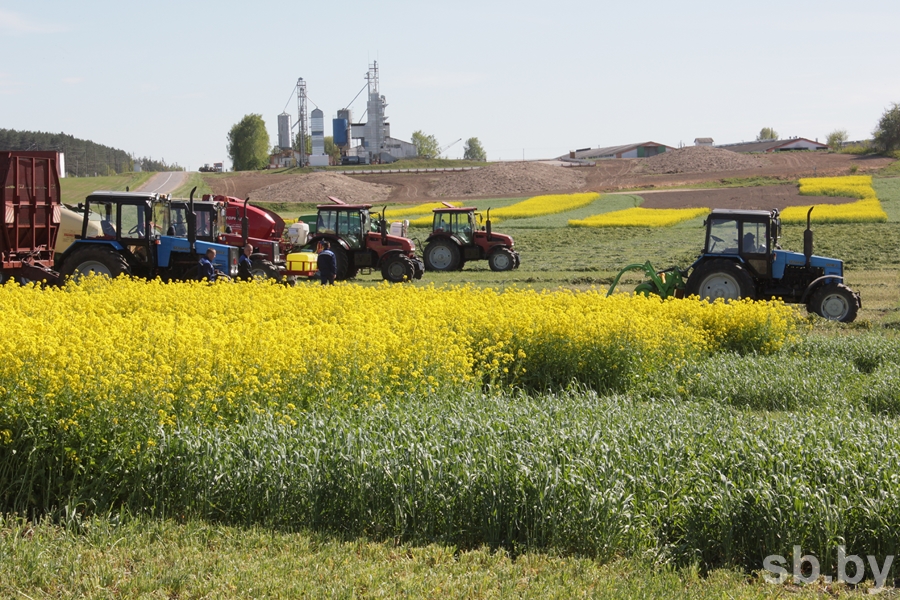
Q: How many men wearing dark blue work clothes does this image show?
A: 3